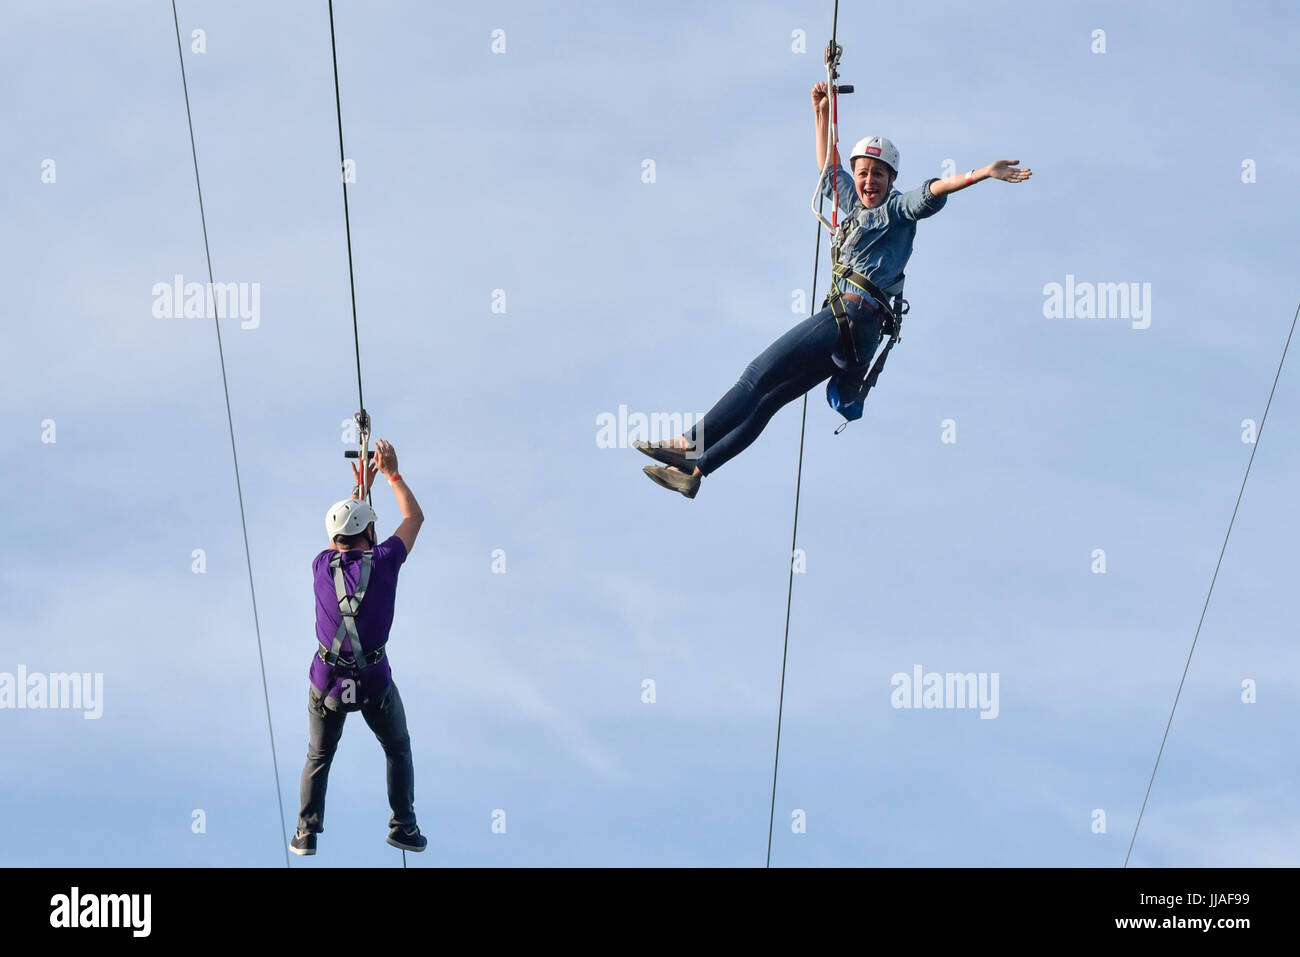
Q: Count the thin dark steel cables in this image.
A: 4